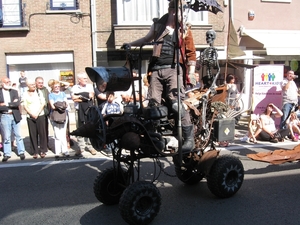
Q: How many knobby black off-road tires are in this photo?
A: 4